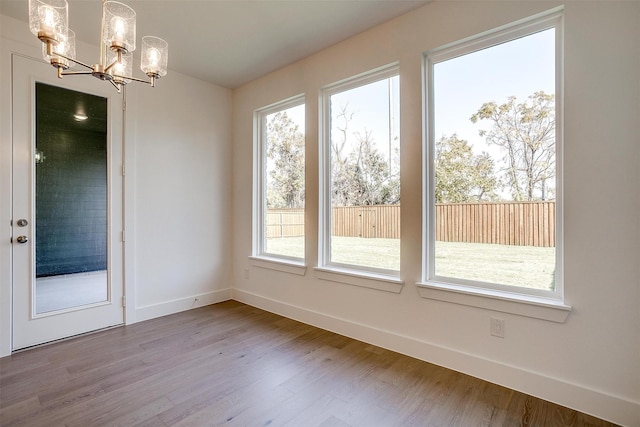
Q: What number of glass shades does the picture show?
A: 5